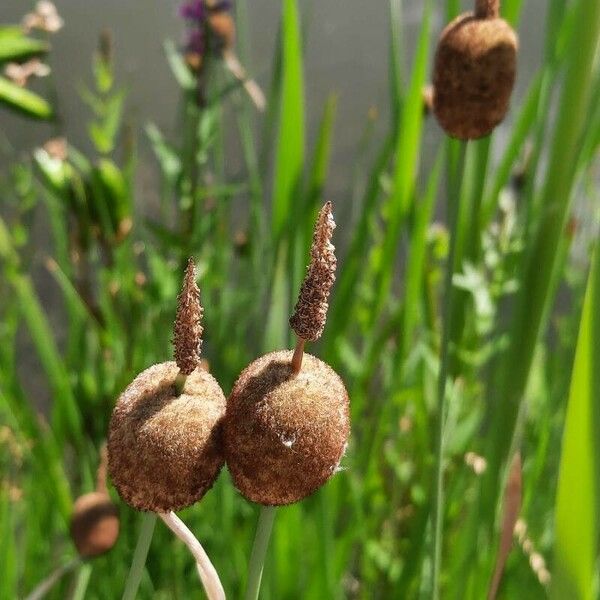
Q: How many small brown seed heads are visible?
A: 4